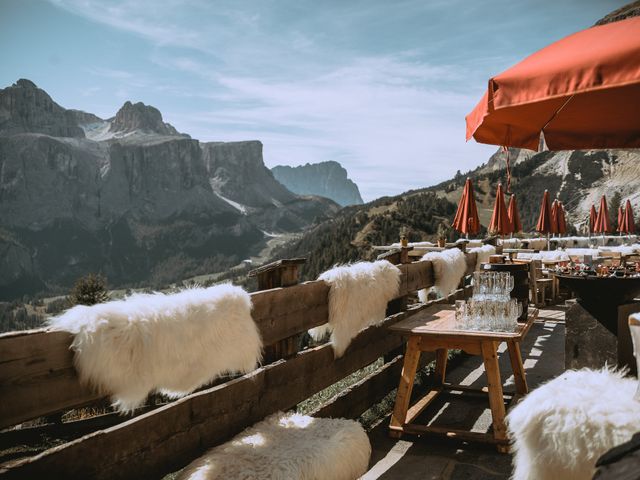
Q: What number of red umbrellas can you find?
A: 11